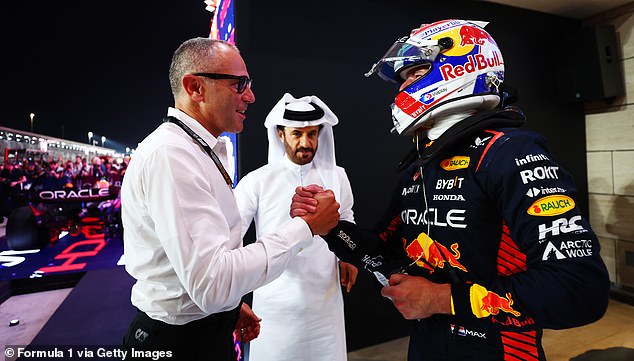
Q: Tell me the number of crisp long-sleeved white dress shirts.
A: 1